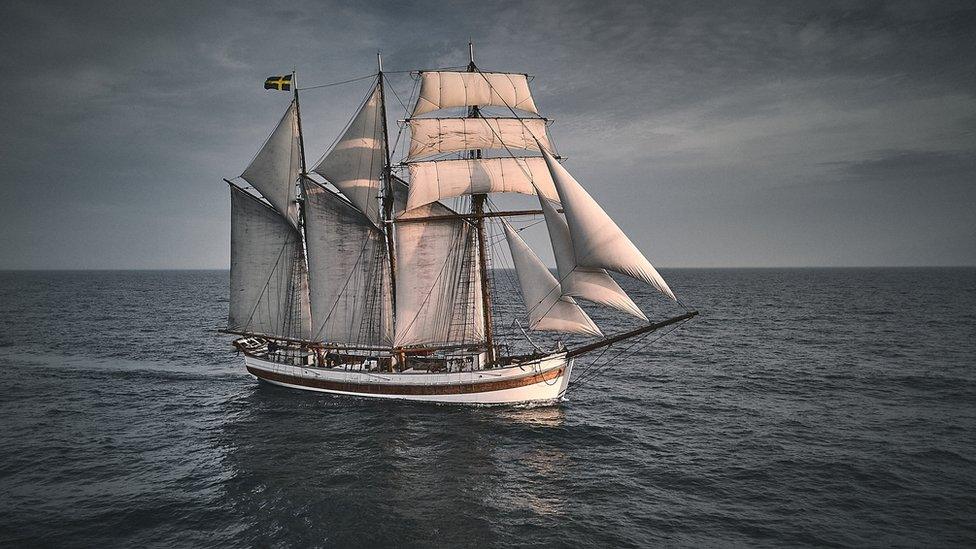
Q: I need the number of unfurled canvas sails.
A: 11